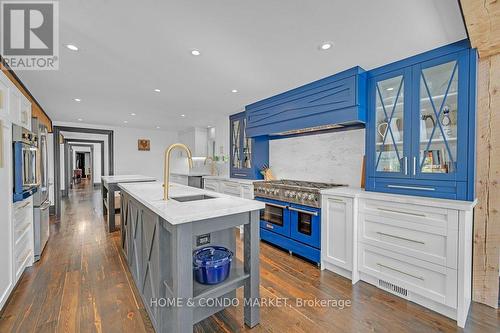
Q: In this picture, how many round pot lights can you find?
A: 12